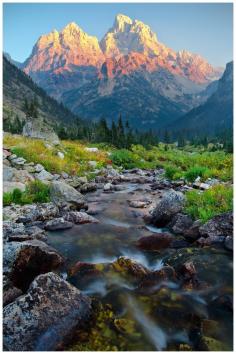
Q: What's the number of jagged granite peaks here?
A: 2